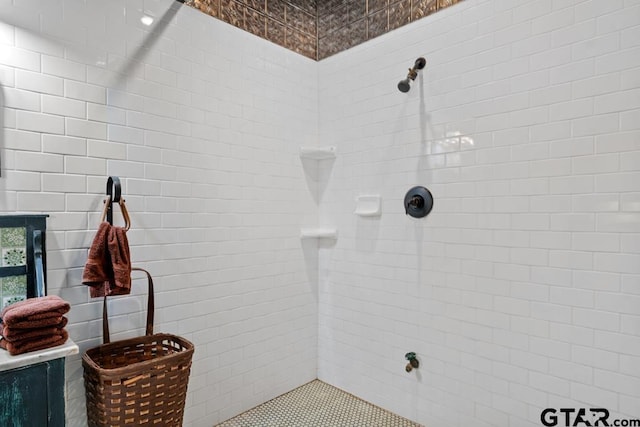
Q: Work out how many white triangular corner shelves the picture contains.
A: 2